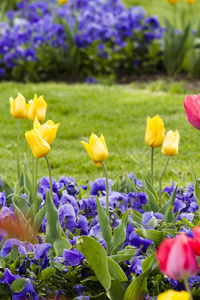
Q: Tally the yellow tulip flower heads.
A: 7